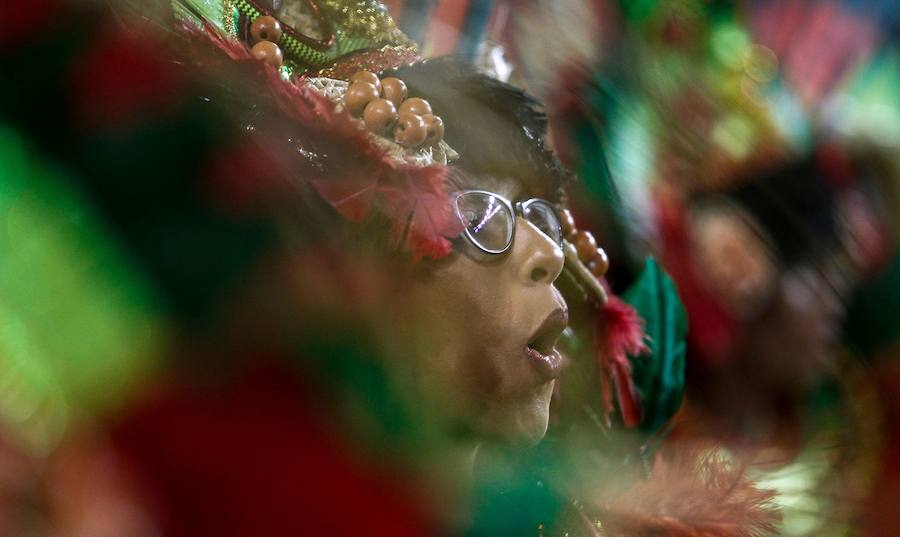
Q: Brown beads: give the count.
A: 12